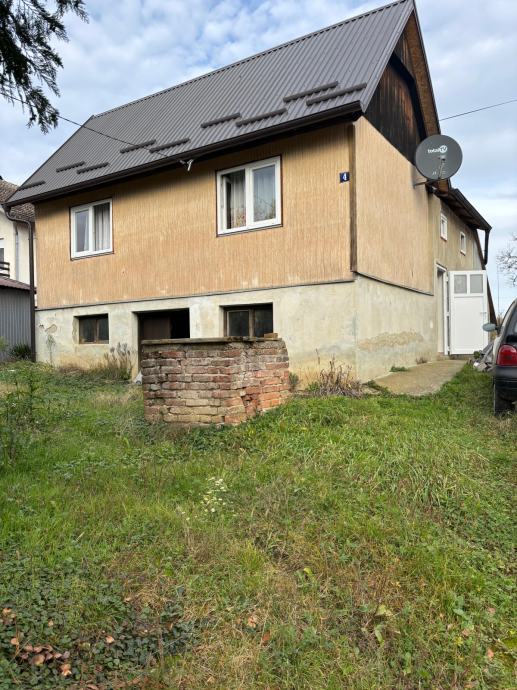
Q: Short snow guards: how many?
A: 9